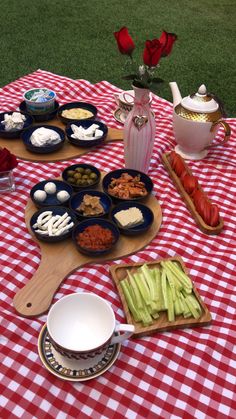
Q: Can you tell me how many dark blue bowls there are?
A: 12